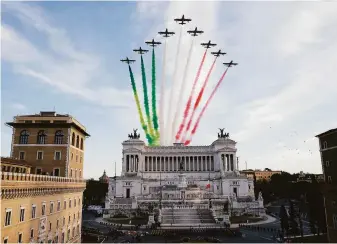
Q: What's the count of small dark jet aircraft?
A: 9